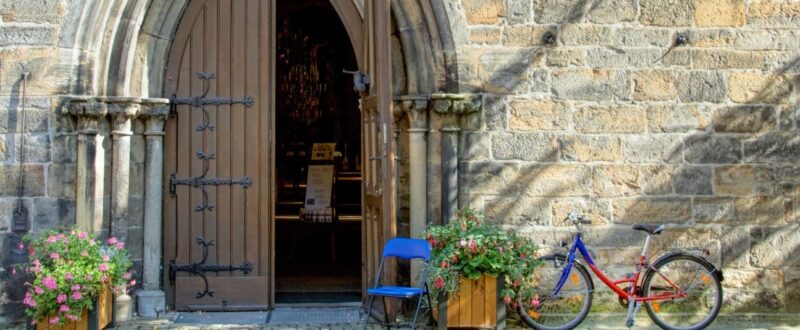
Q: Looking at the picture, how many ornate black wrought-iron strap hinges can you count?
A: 3